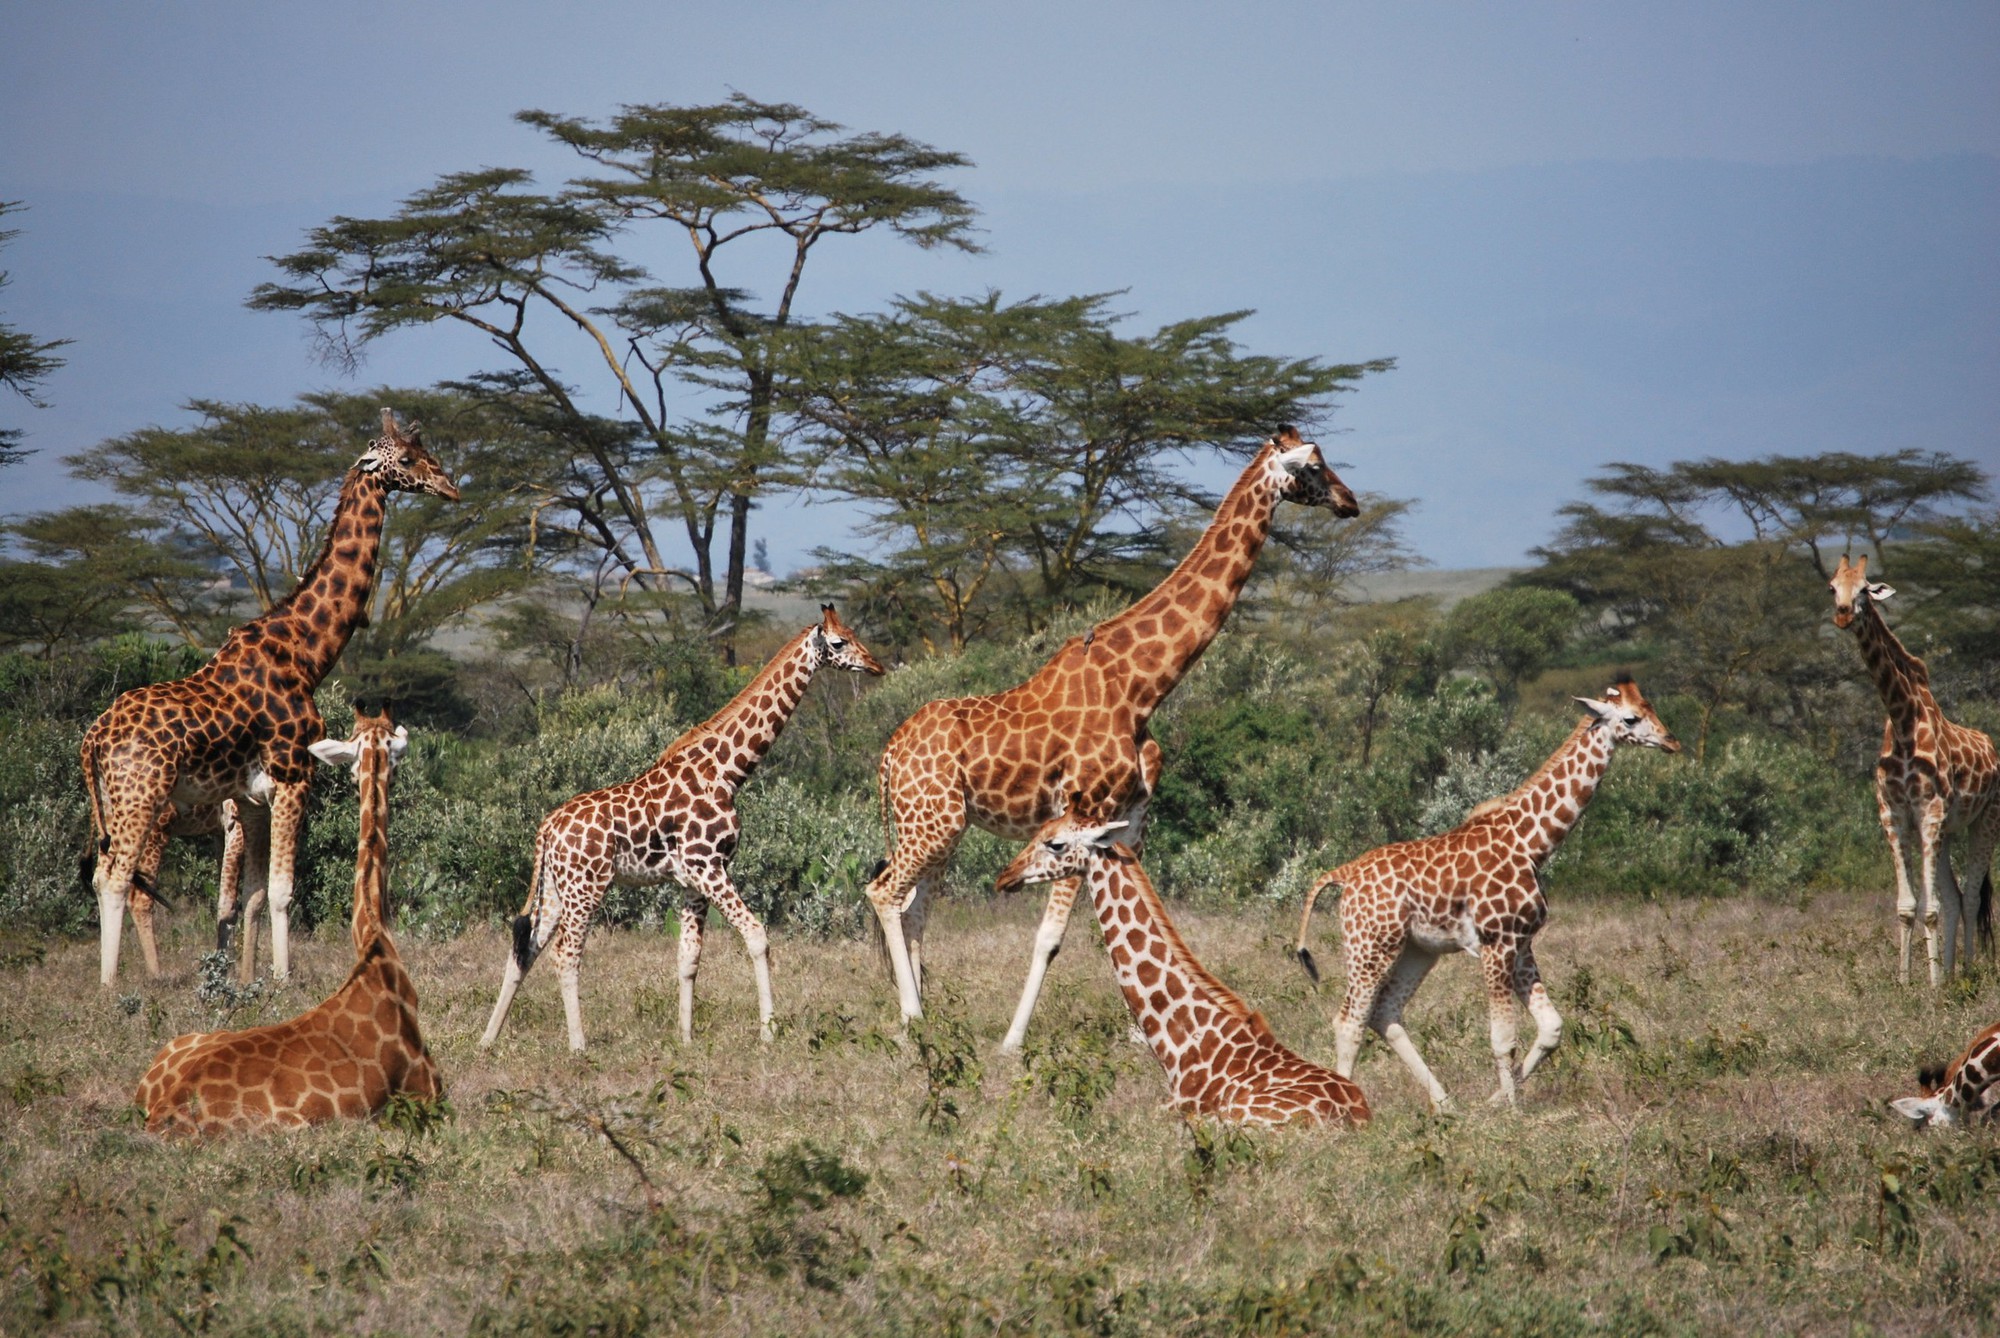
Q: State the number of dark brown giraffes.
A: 1